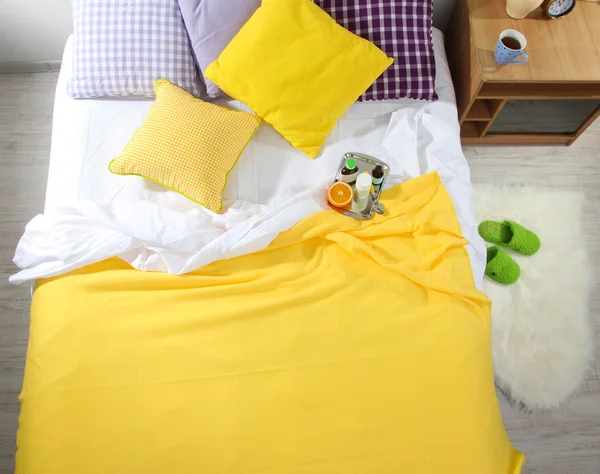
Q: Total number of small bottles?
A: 3